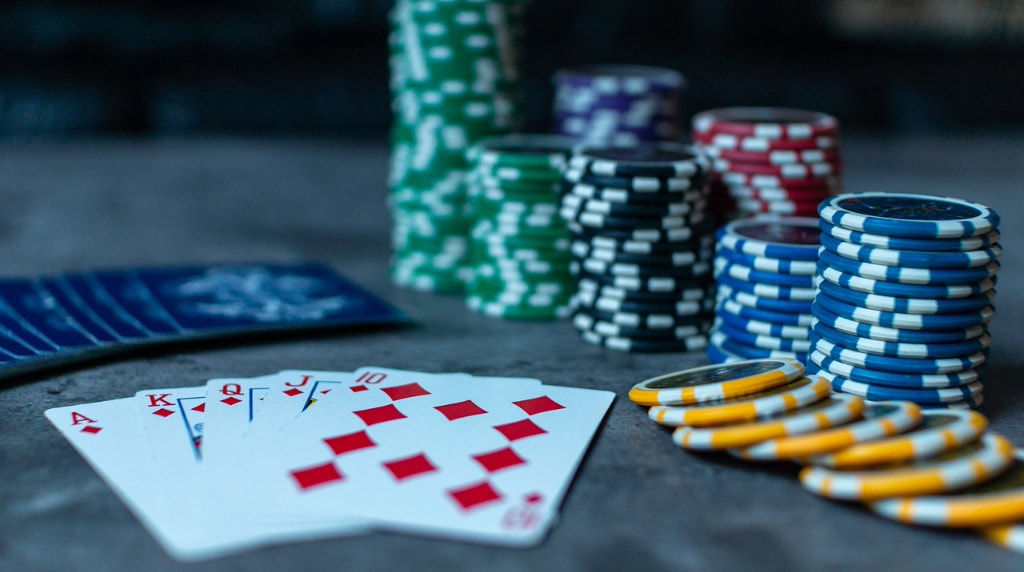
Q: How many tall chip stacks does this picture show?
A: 7